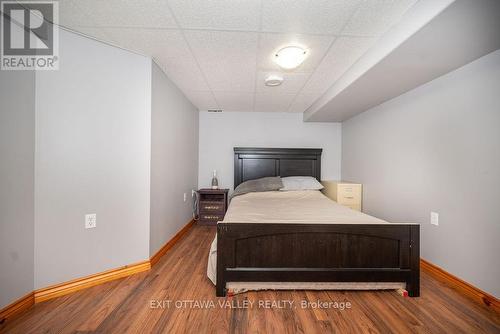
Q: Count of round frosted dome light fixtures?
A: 1